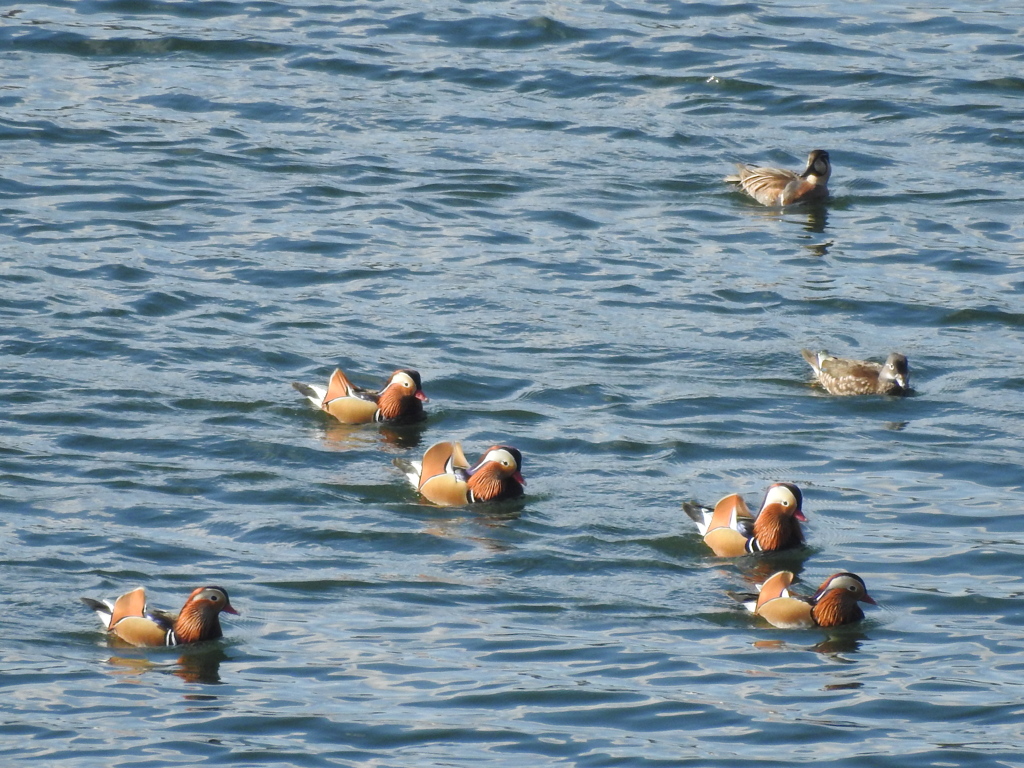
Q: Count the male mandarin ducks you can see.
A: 5